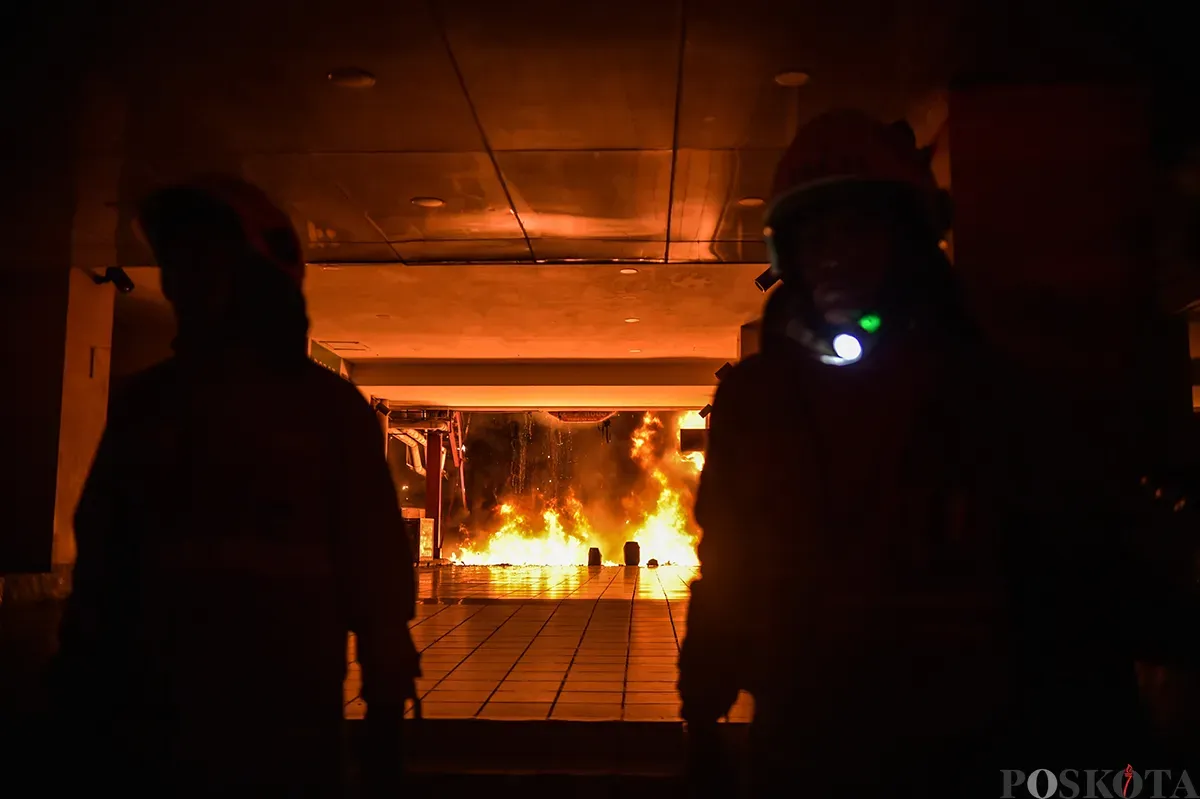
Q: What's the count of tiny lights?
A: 2